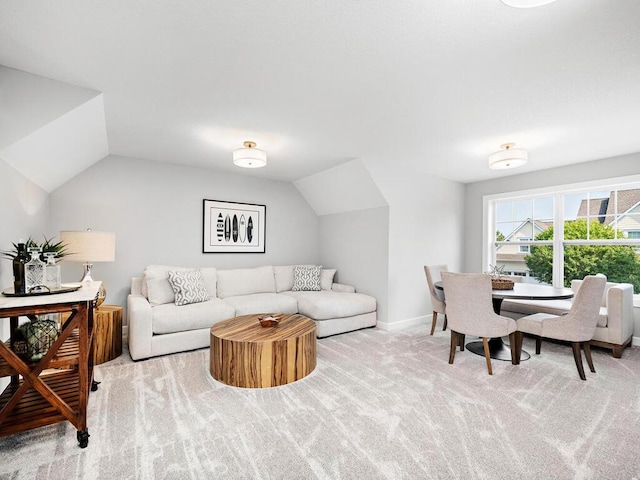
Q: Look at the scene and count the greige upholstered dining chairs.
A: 3